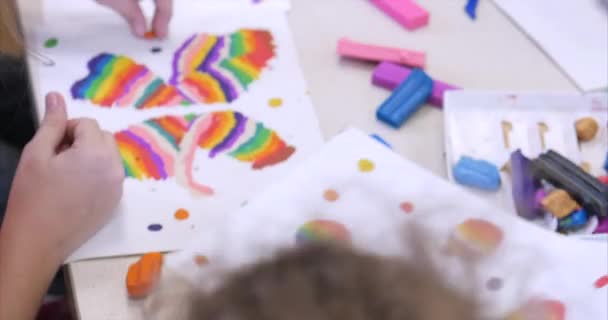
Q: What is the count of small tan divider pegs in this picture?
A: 2